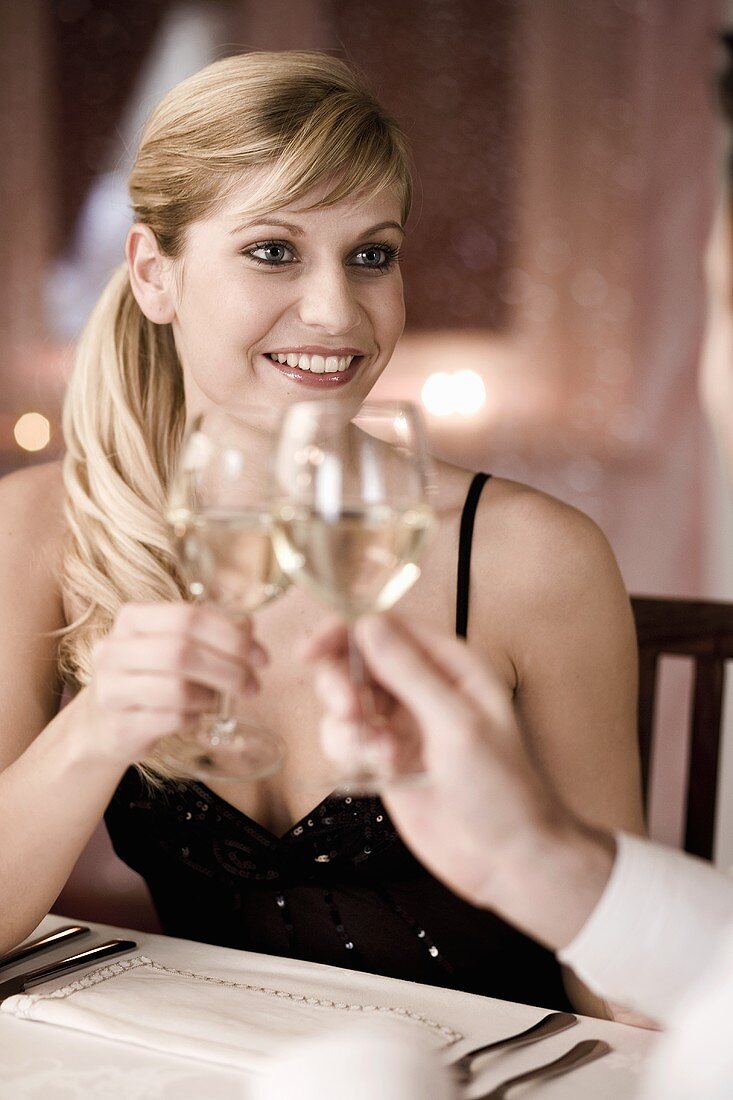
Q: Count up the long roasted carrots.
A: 0